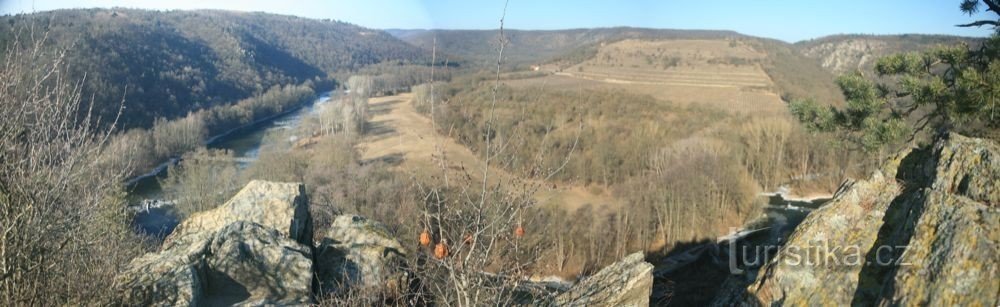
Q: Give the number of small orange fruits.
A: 4